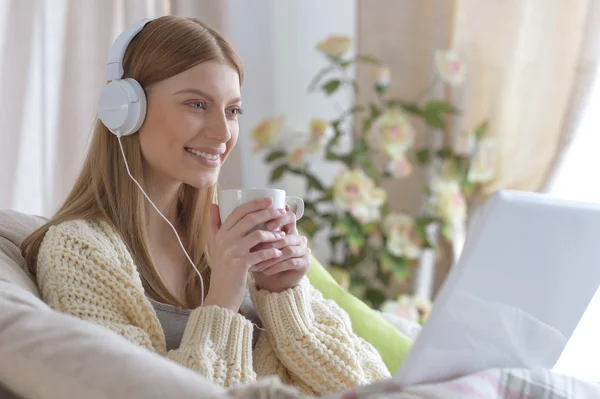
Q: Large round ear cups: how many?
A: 1